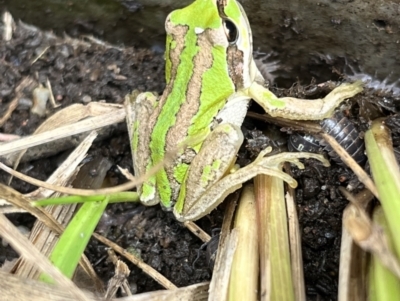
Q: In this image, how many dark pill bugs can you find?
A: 2